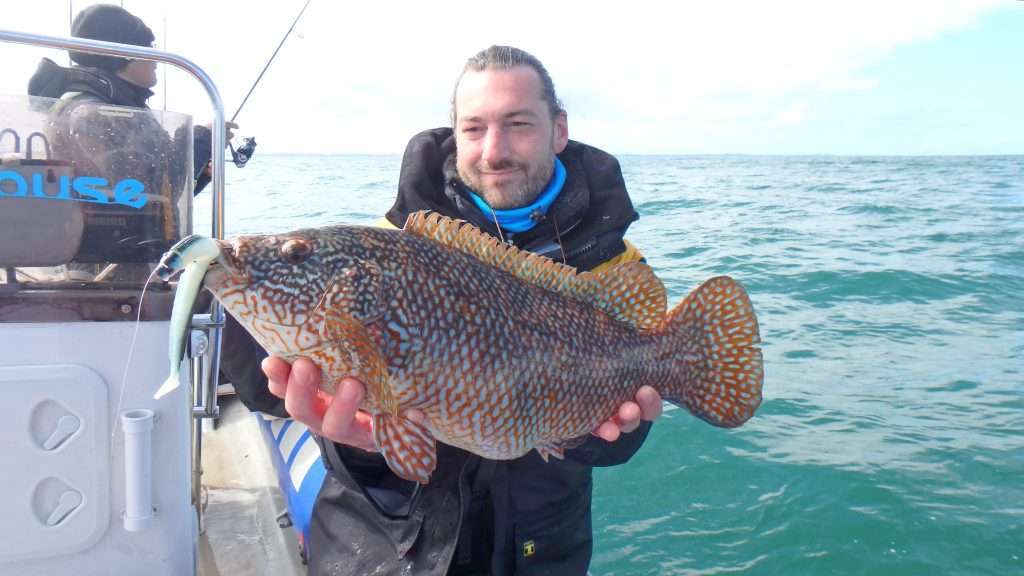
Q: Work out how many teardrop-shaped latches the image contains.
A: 2